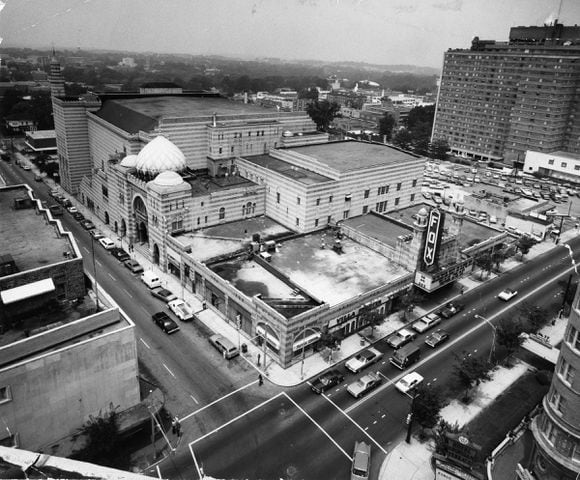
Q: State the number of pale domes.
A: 3